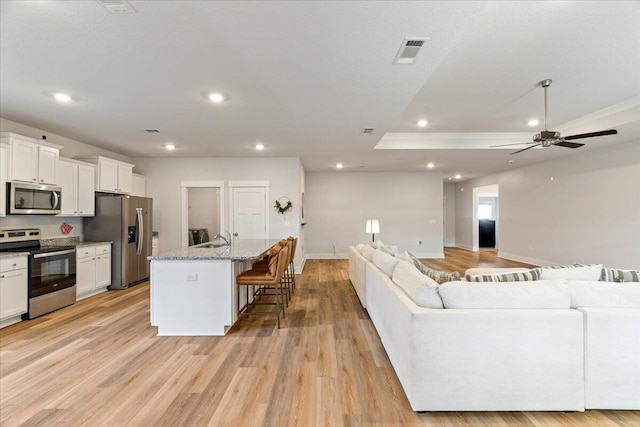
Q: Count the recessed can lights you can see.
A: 9